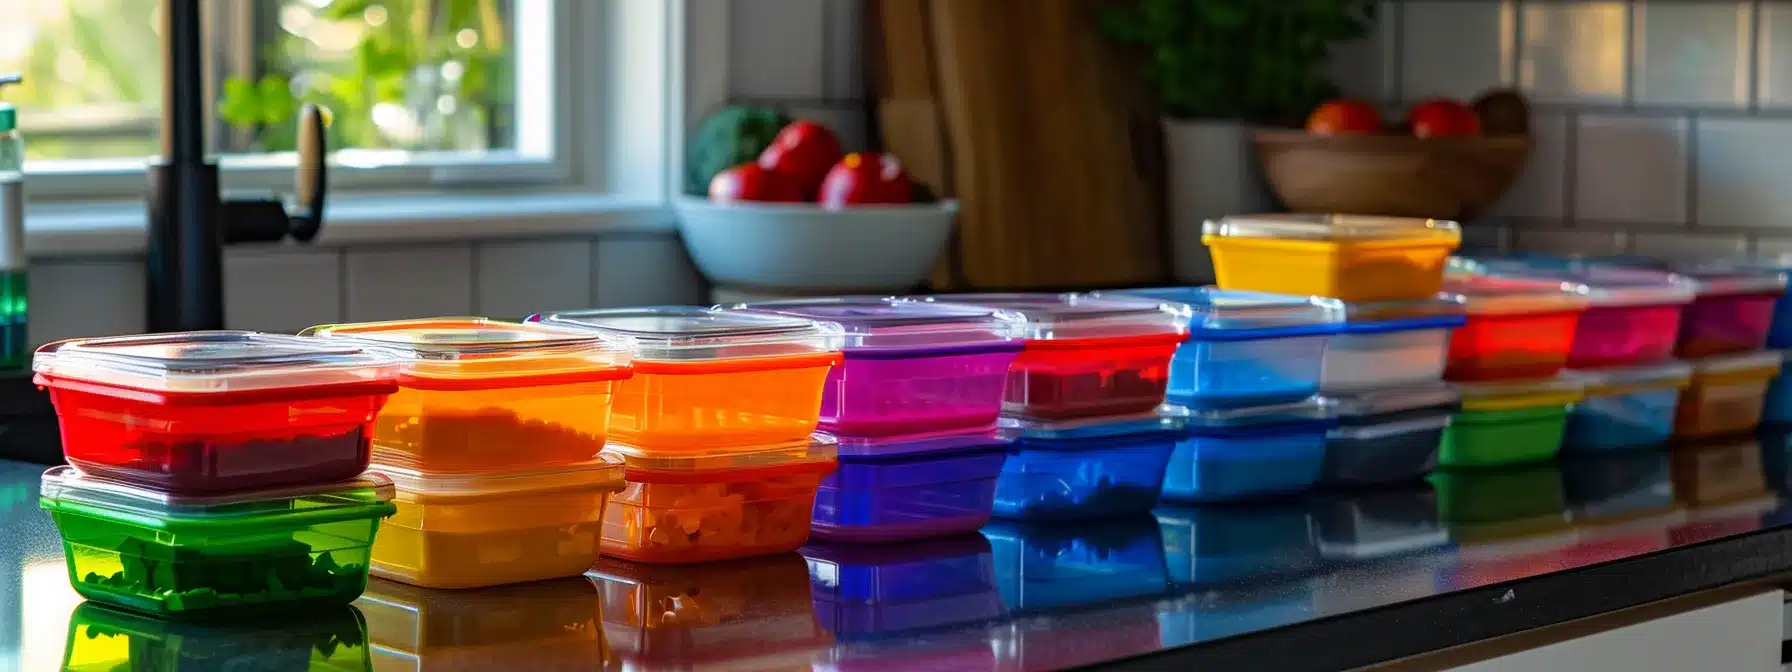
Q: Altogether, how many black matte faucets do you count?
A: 1